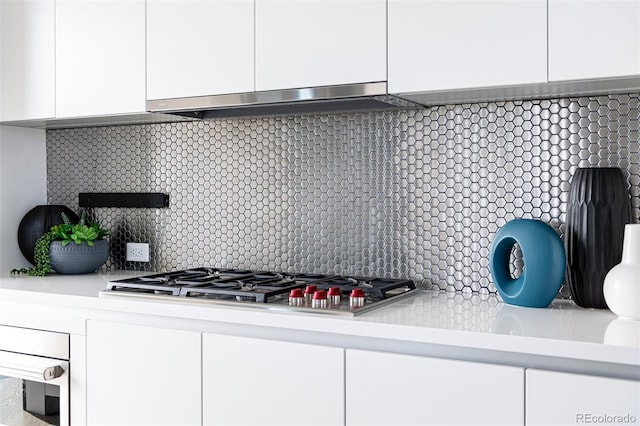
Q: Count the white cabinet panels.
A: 10